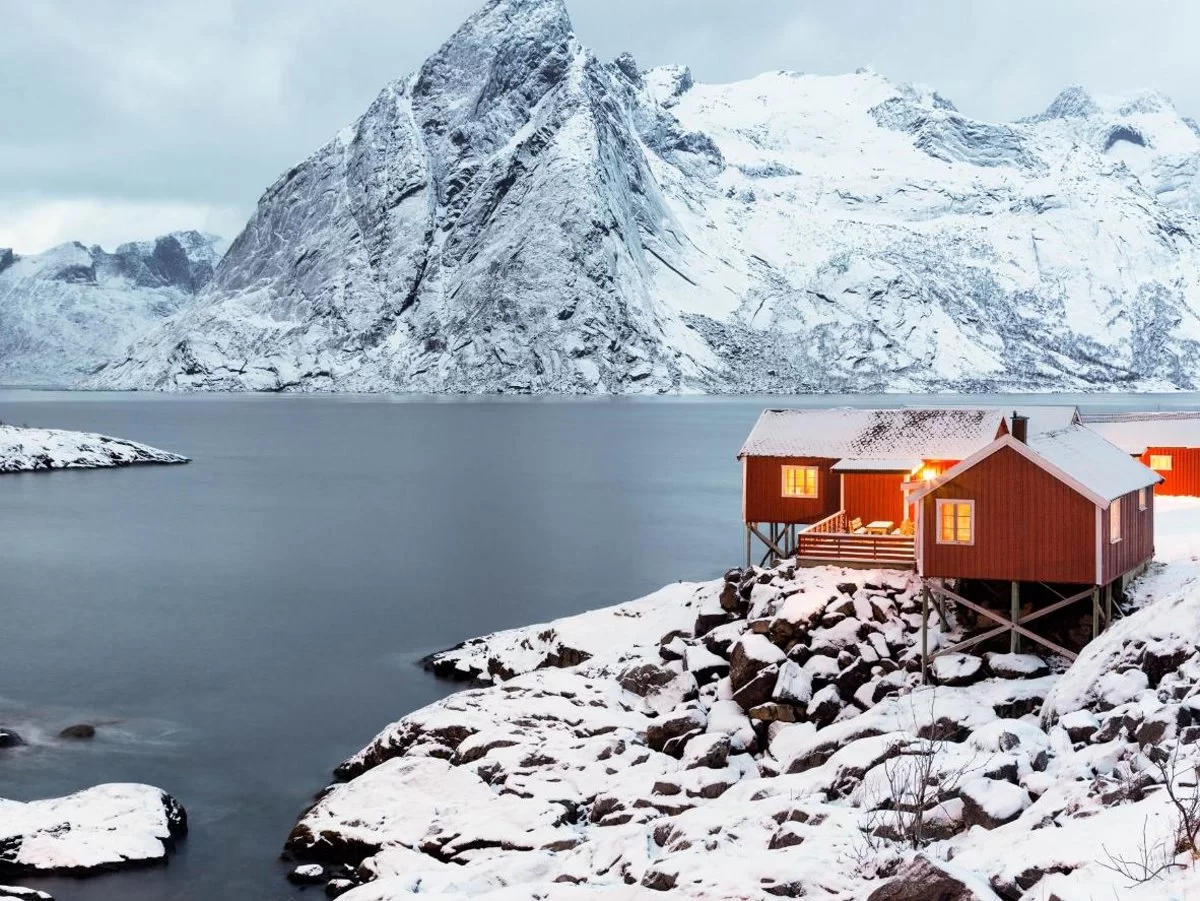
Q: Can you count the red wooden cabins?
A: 3